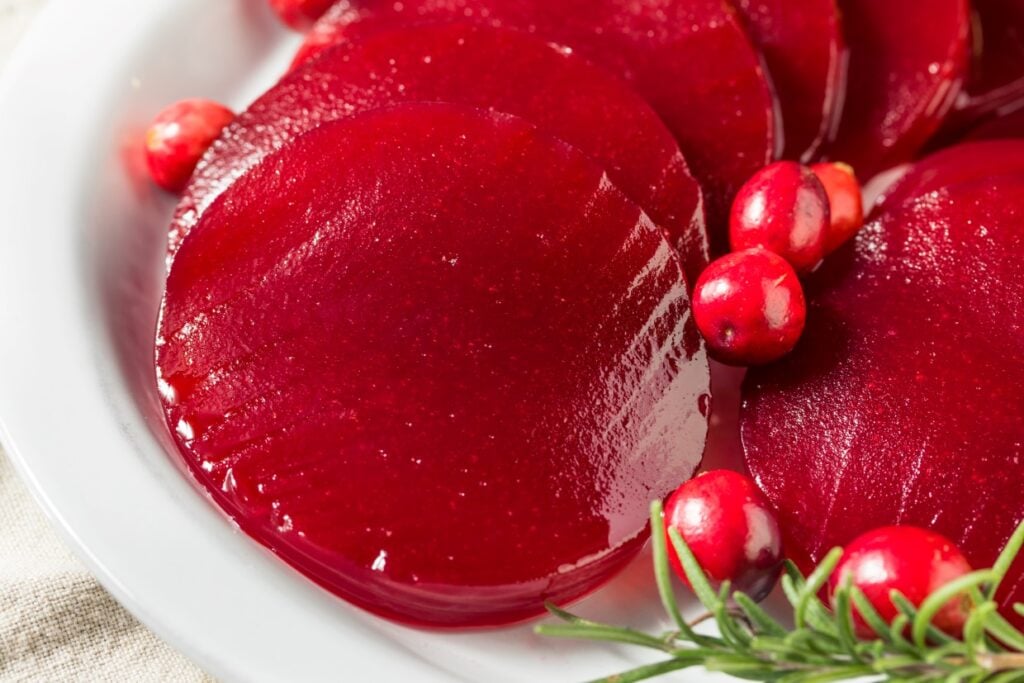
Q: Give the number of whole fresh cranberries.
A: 7